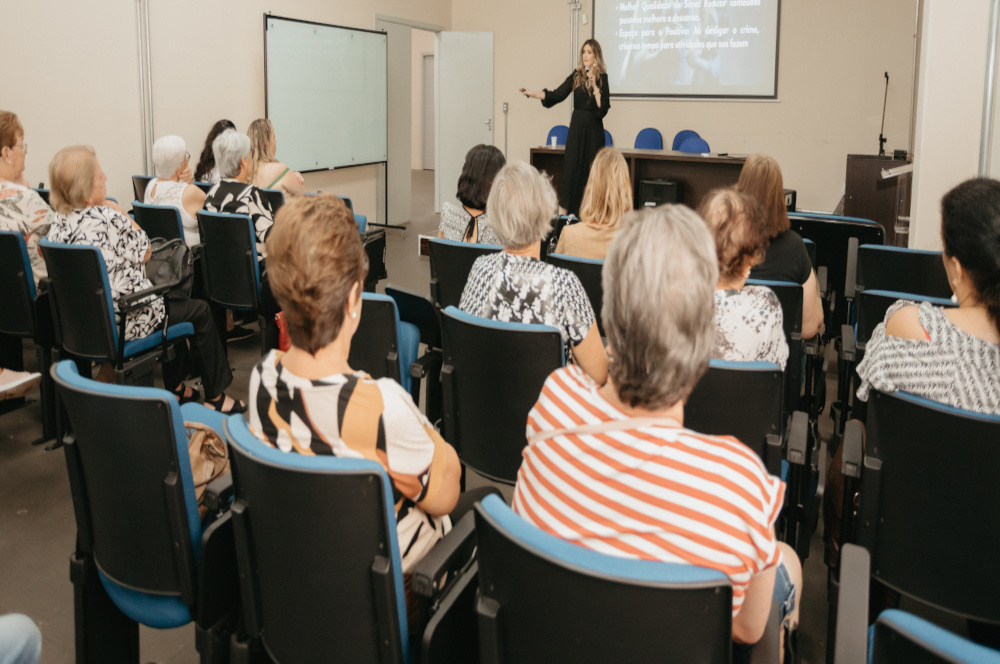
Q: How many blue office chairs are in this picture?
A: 5